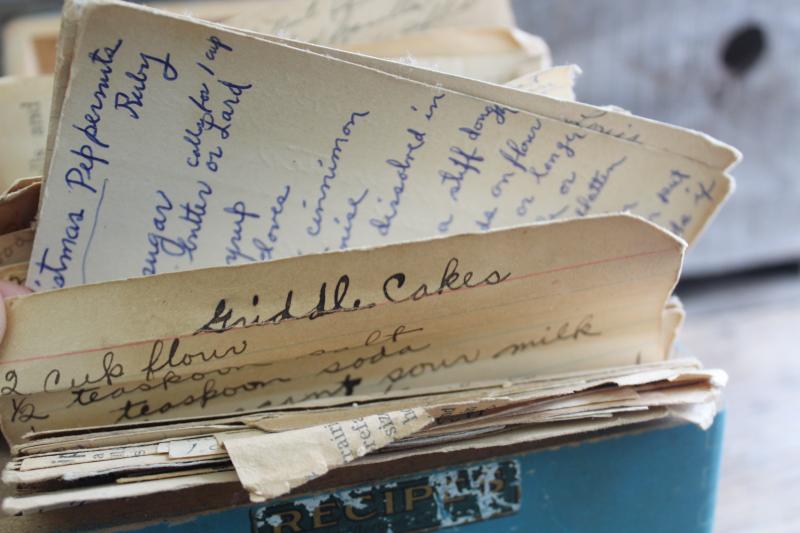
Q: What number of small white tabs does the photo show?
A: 2